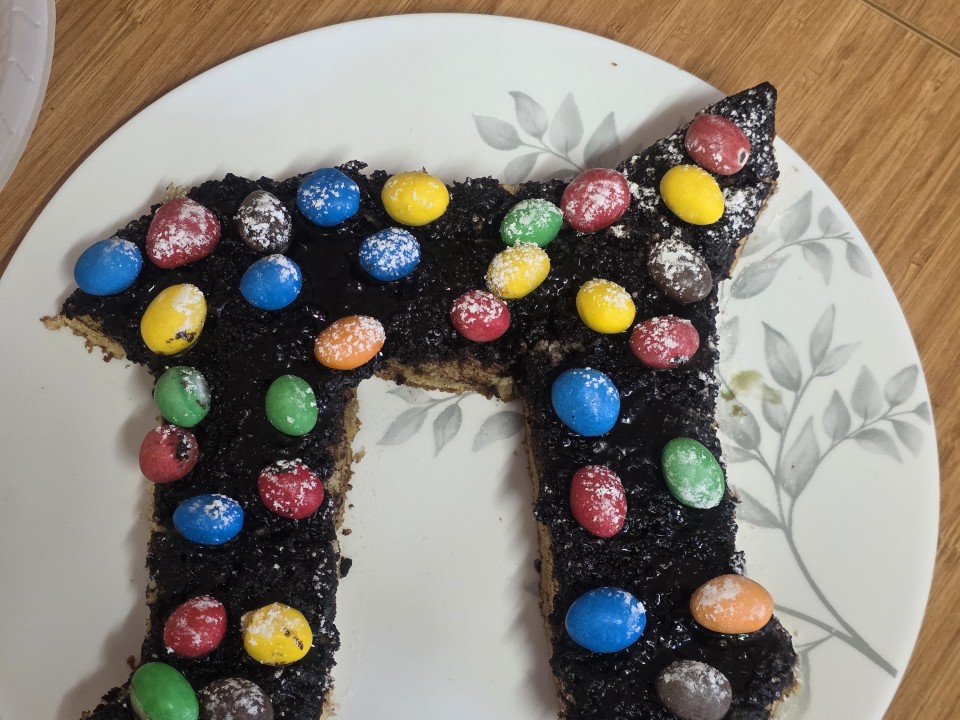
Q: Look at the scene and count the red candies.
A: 9